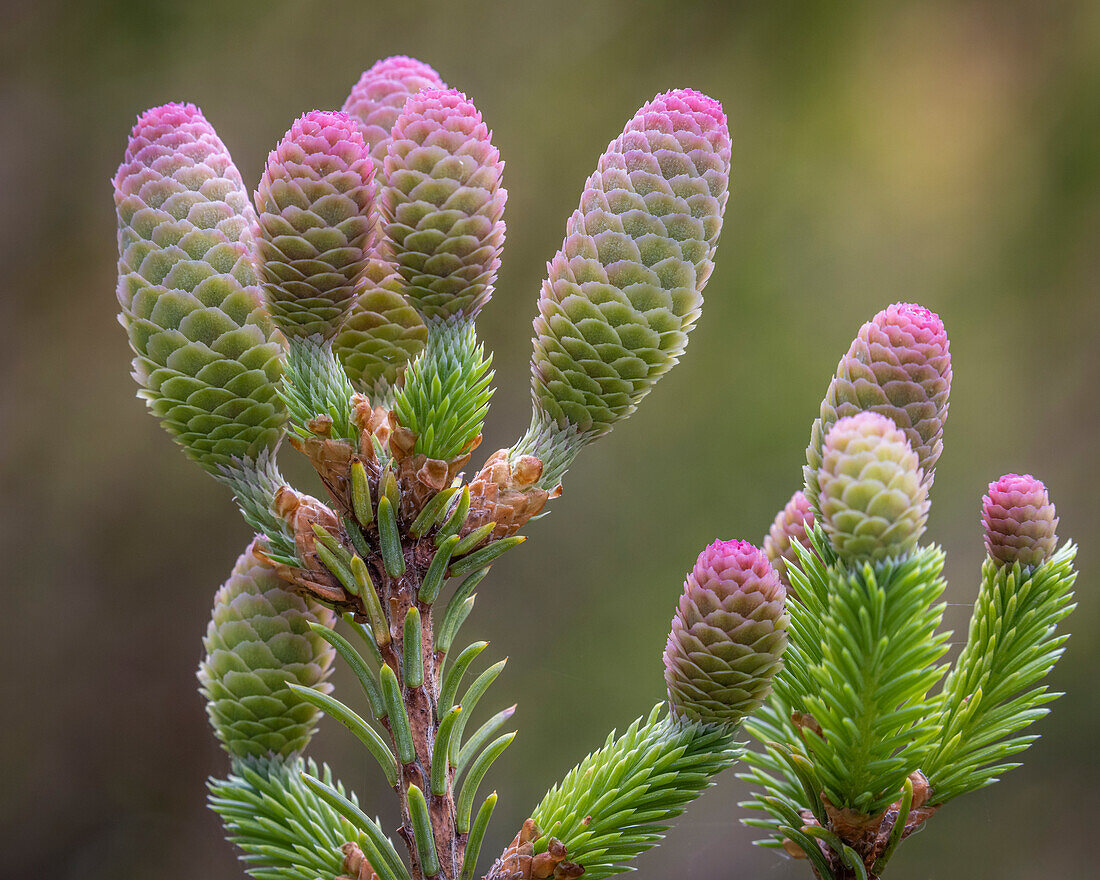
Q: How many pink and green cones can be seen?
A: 11